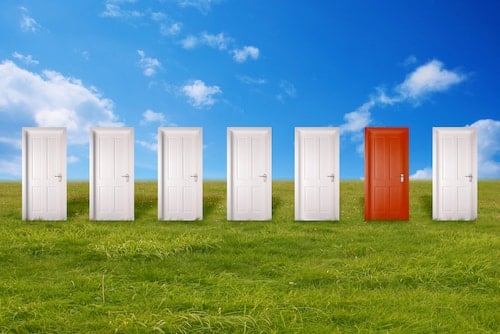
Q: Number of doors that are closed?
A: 7